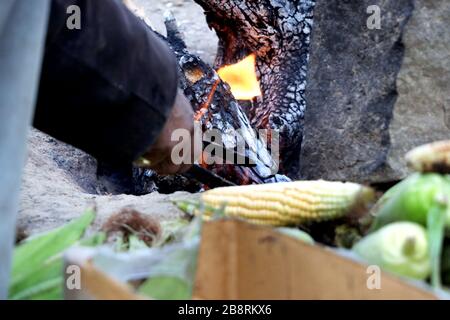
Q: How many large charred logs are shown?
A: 2